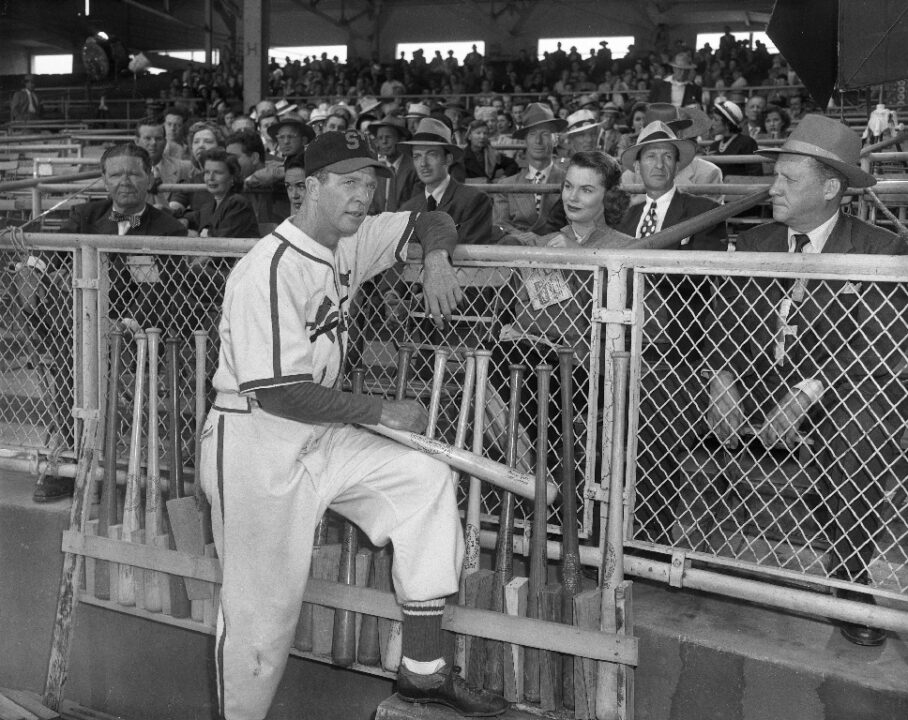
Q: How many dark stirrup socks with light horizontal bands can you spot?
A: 1